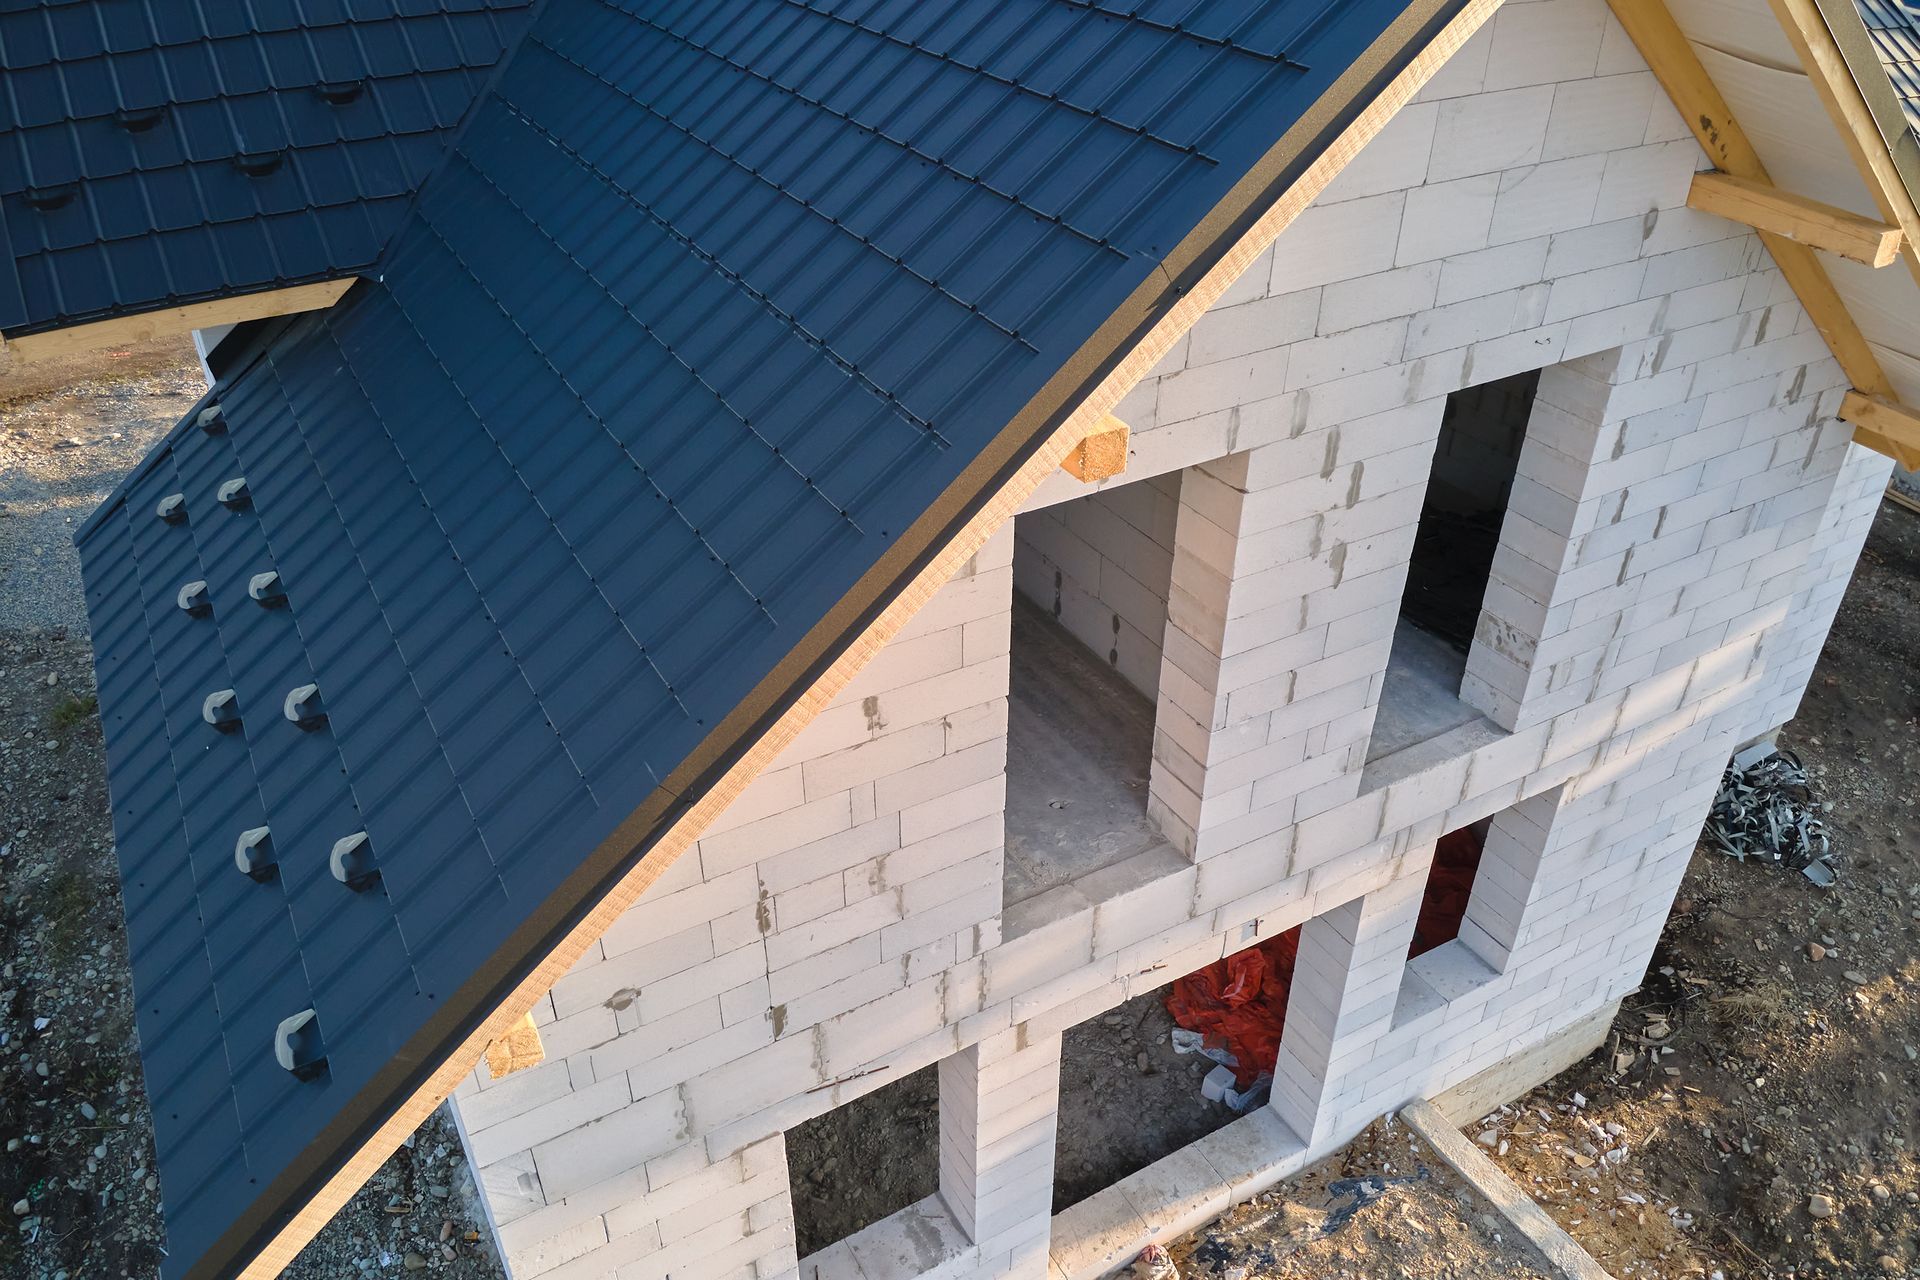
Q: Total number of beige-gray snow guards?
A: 10